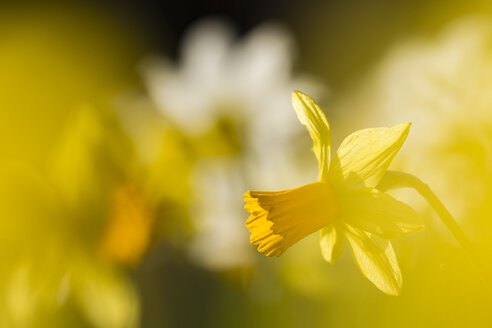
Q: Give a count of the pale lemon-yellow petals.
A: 5